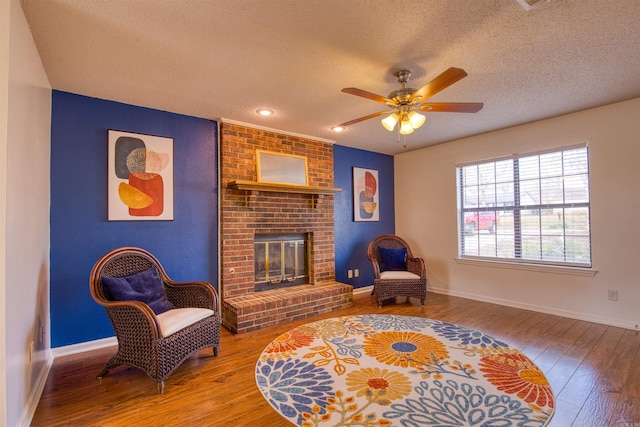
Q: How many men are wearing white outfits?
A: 0